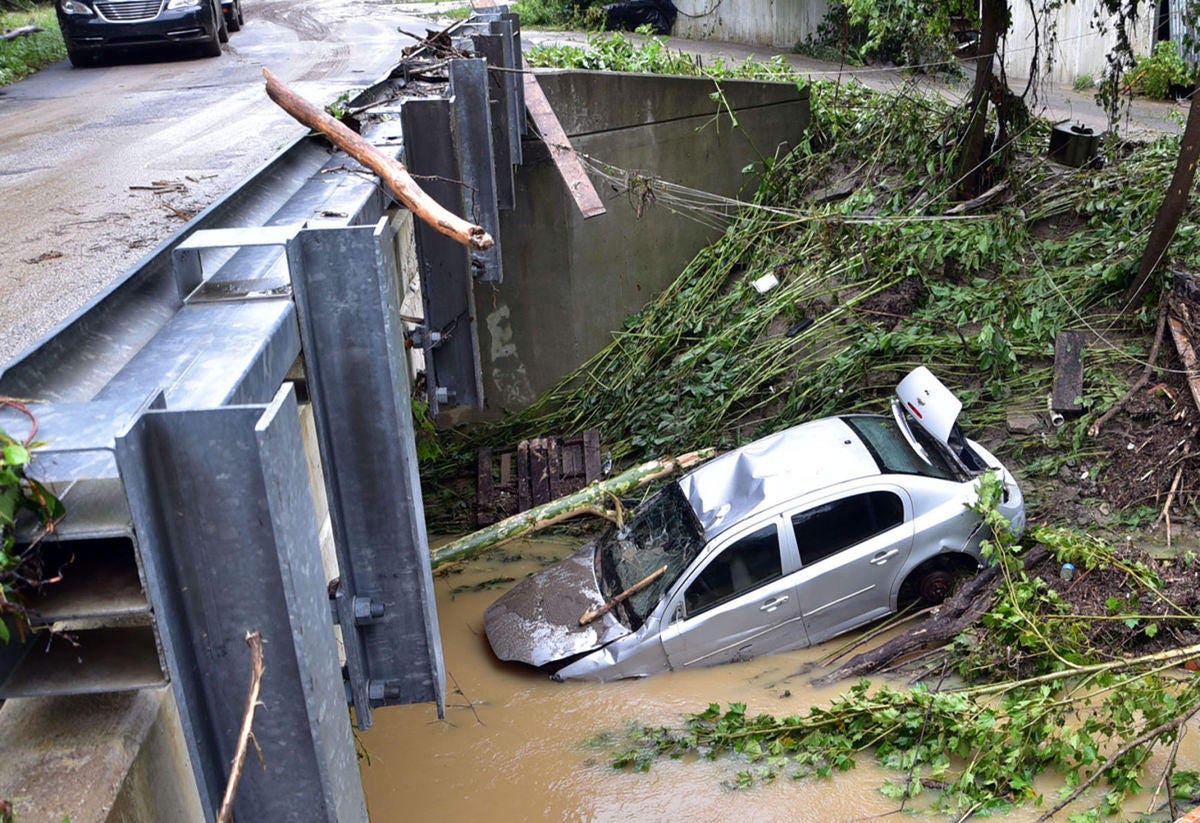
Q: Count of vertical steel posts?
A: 7